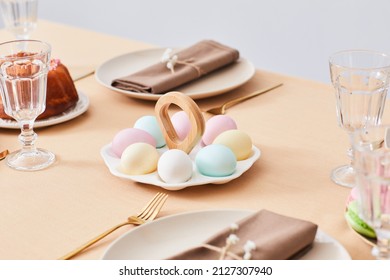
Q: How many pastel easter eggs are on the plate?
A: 8